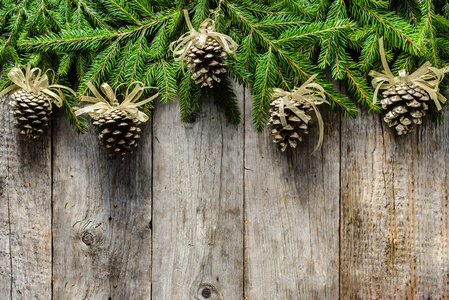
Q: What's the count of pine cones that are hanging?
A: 5